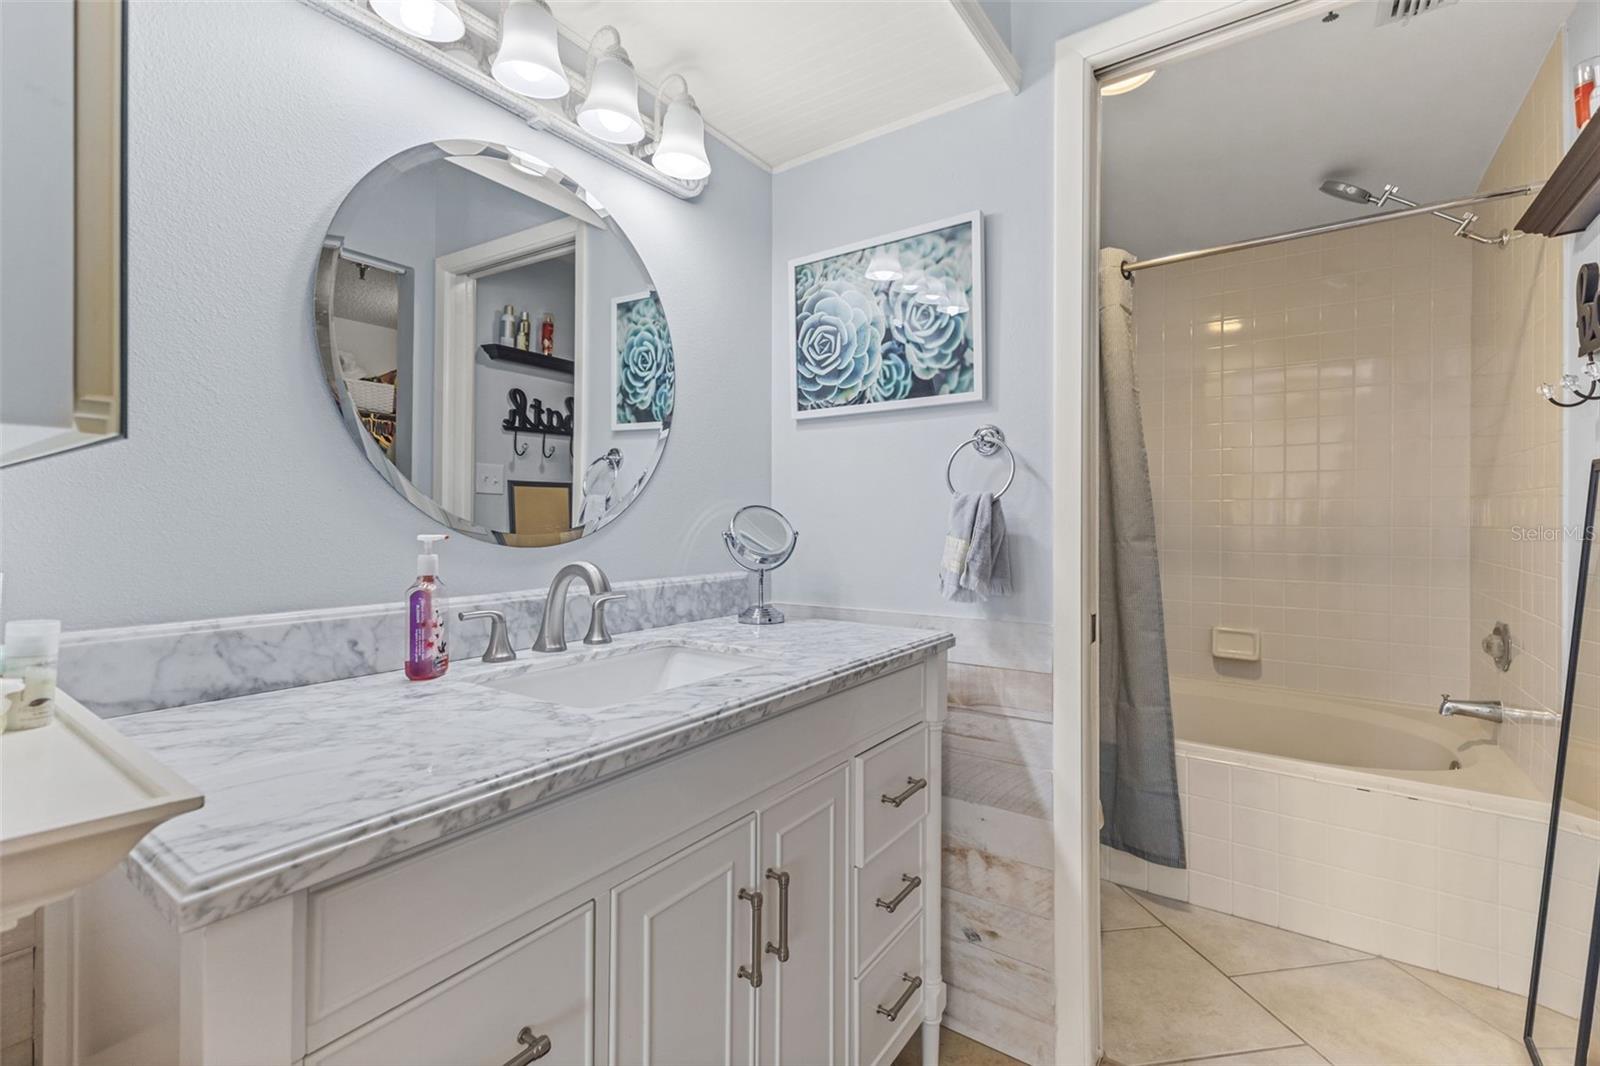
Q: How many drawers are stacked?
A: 3